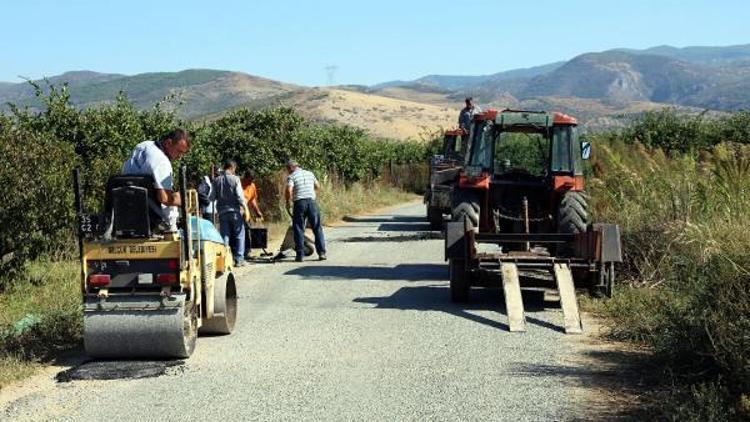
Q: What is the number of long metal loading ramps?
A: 2